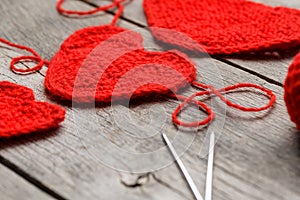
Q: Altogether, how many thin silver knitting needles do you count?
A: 2